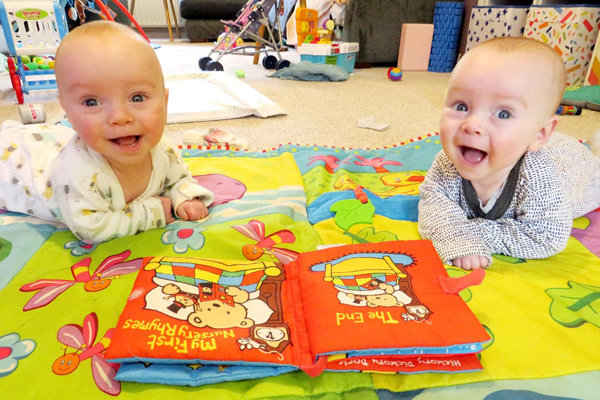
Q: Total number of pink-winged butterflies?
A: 3